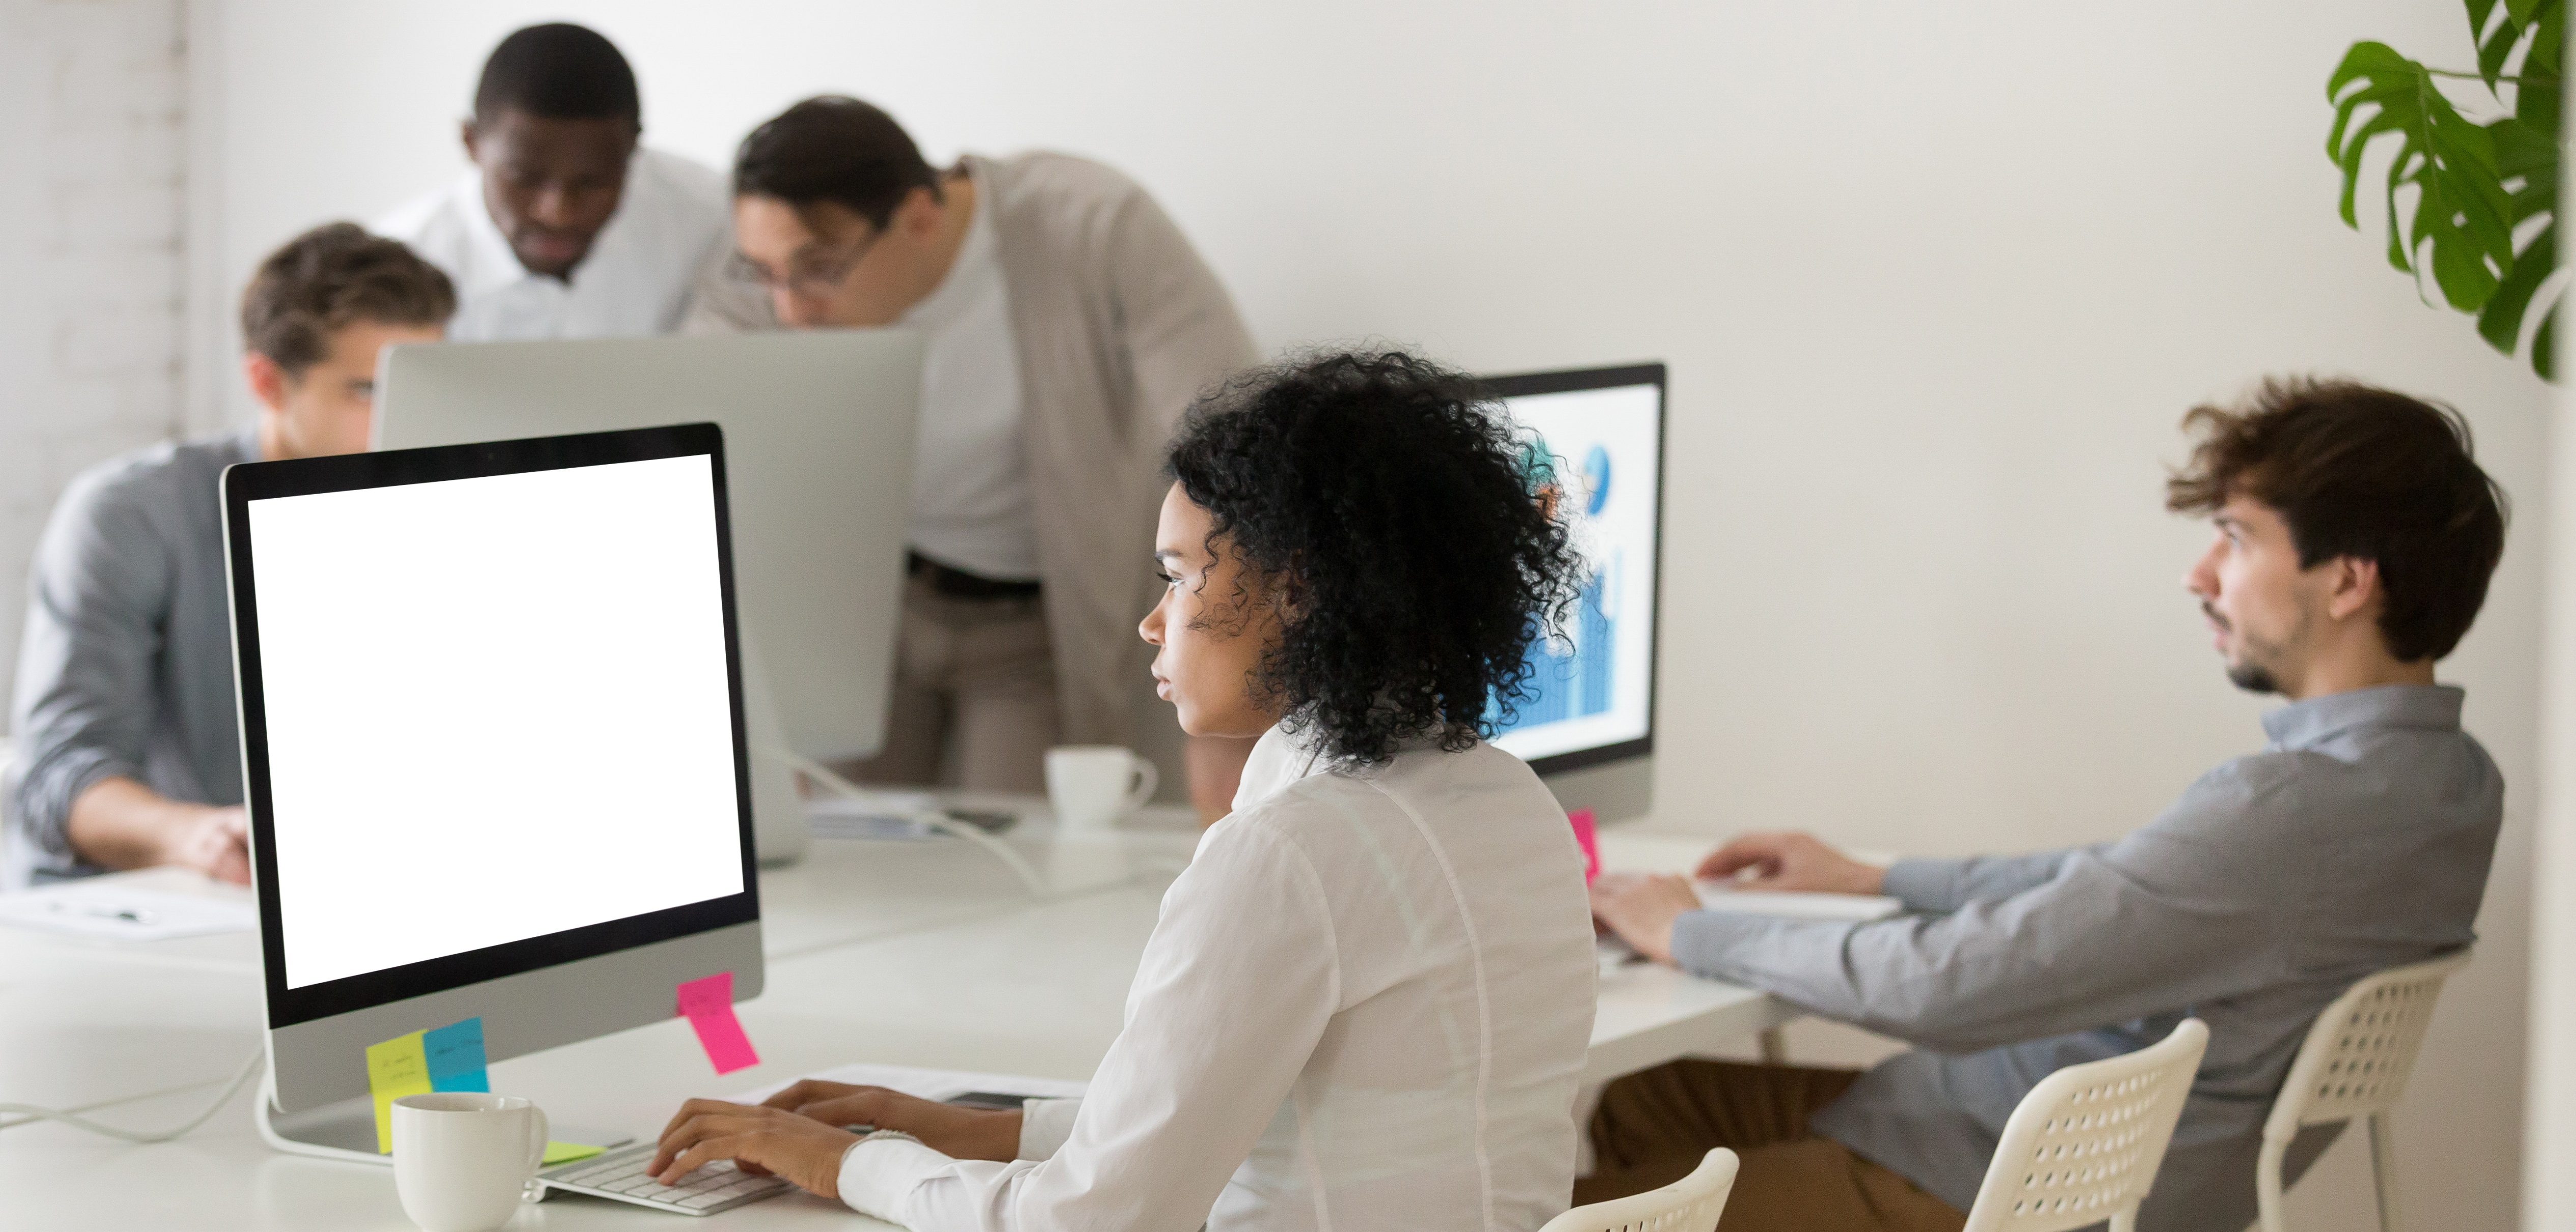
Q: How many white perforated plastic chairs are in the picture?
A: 3